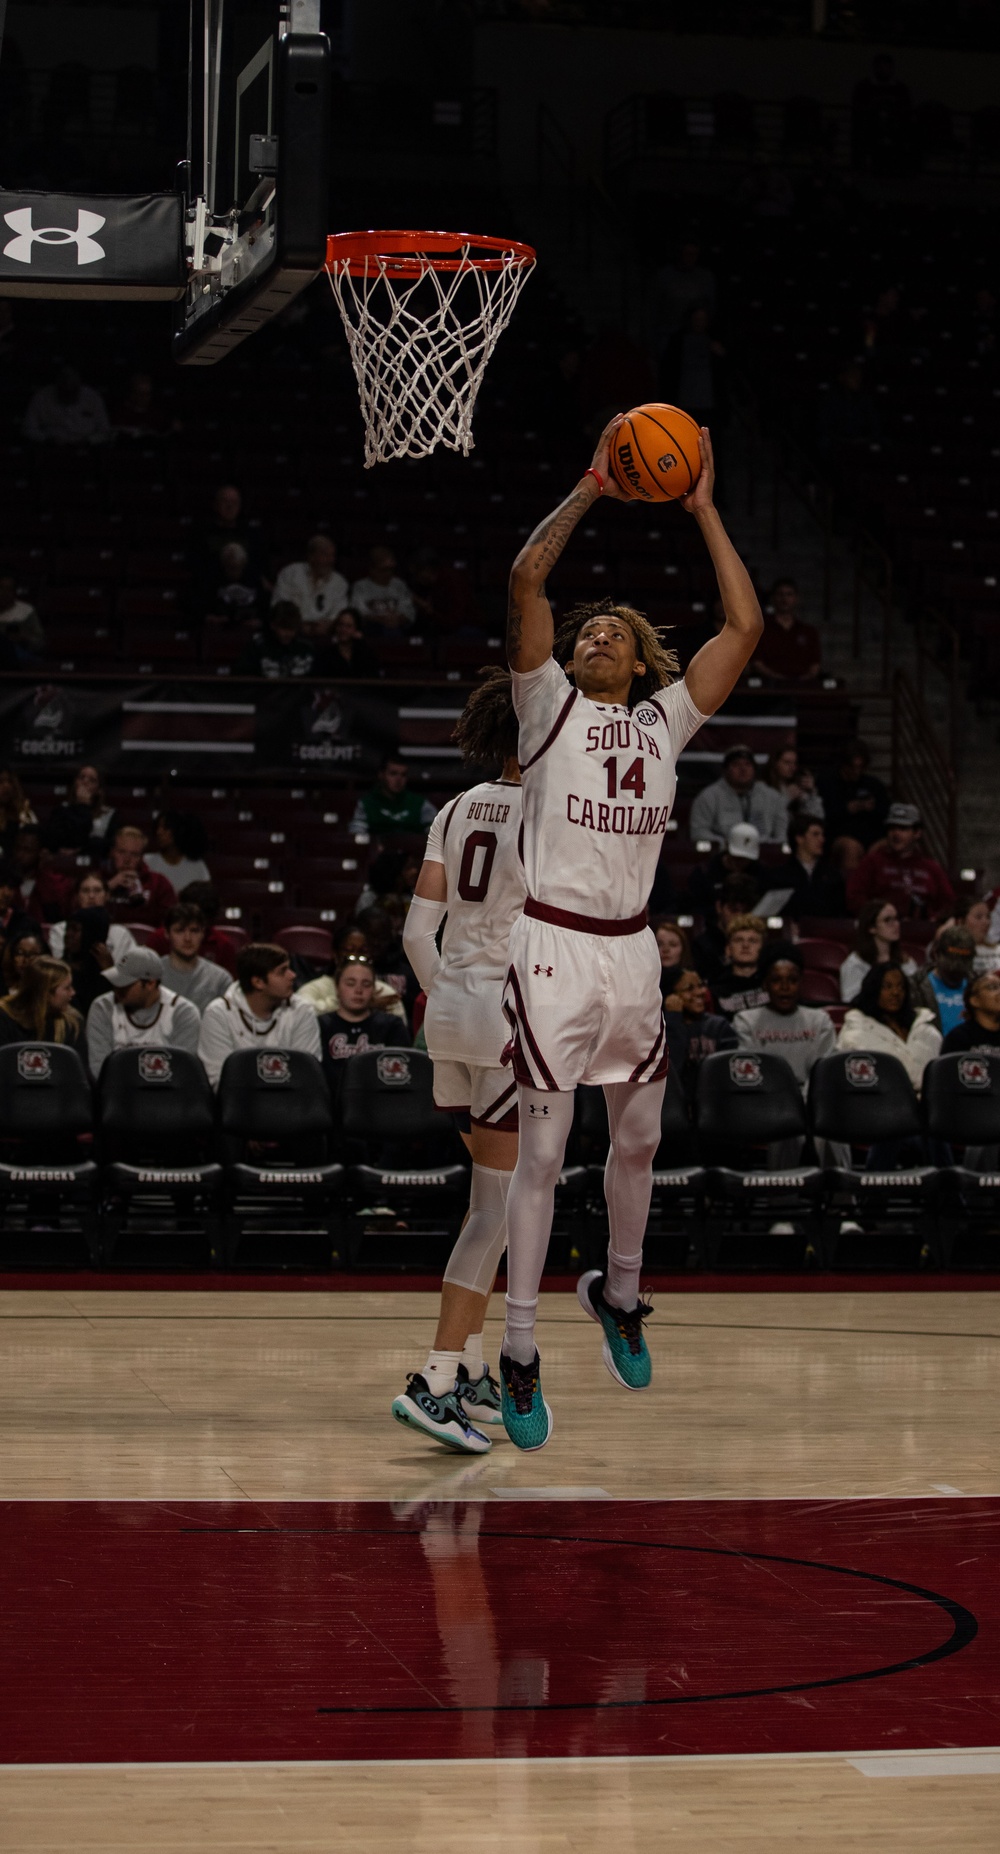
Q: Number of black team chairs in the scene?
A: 9